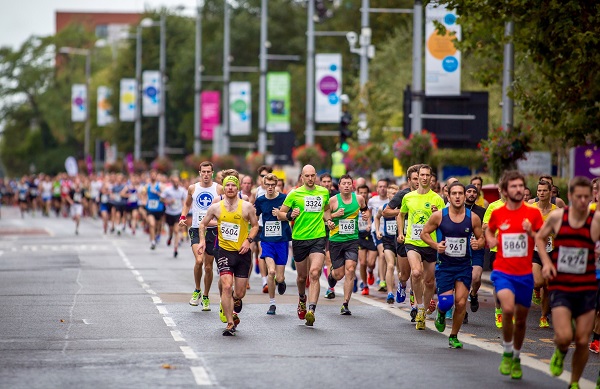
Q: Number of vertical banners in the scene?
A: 9